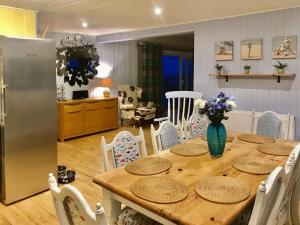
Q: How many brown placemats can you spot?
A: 8